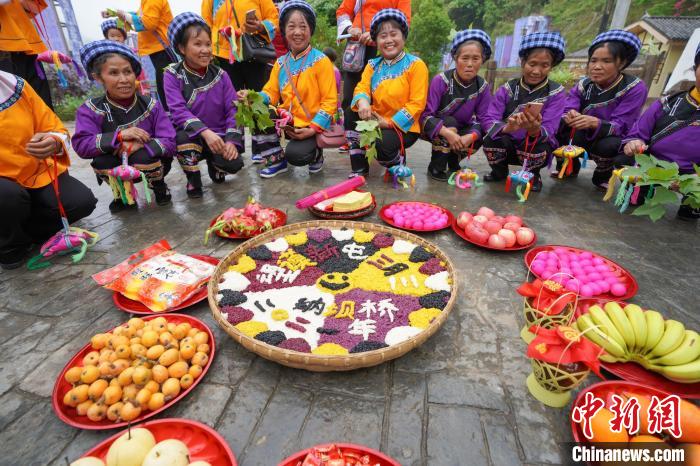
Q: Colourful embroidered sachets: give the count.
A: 10